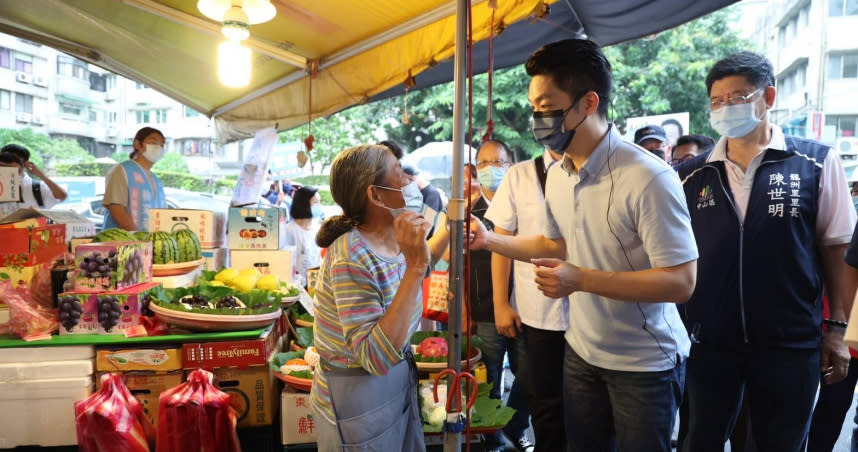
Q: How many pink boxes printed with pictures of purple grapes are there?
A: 3